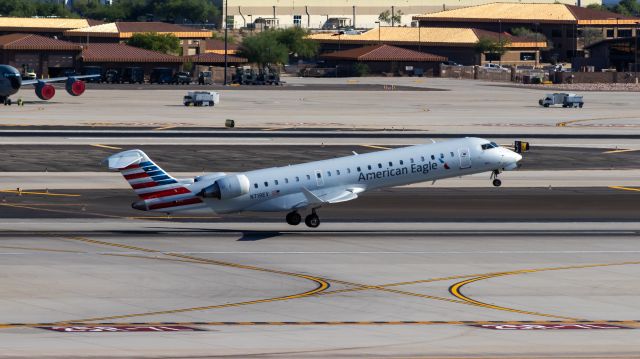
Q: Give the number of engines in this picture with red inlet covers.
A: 2